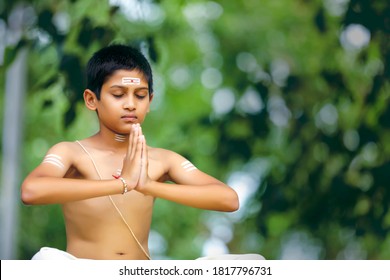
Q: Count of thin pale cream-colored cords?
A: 1